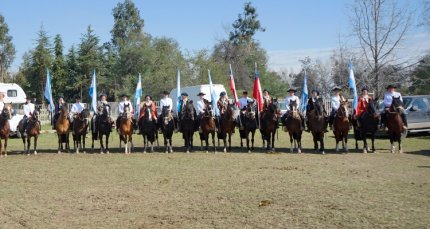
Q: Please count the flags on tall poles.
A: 9